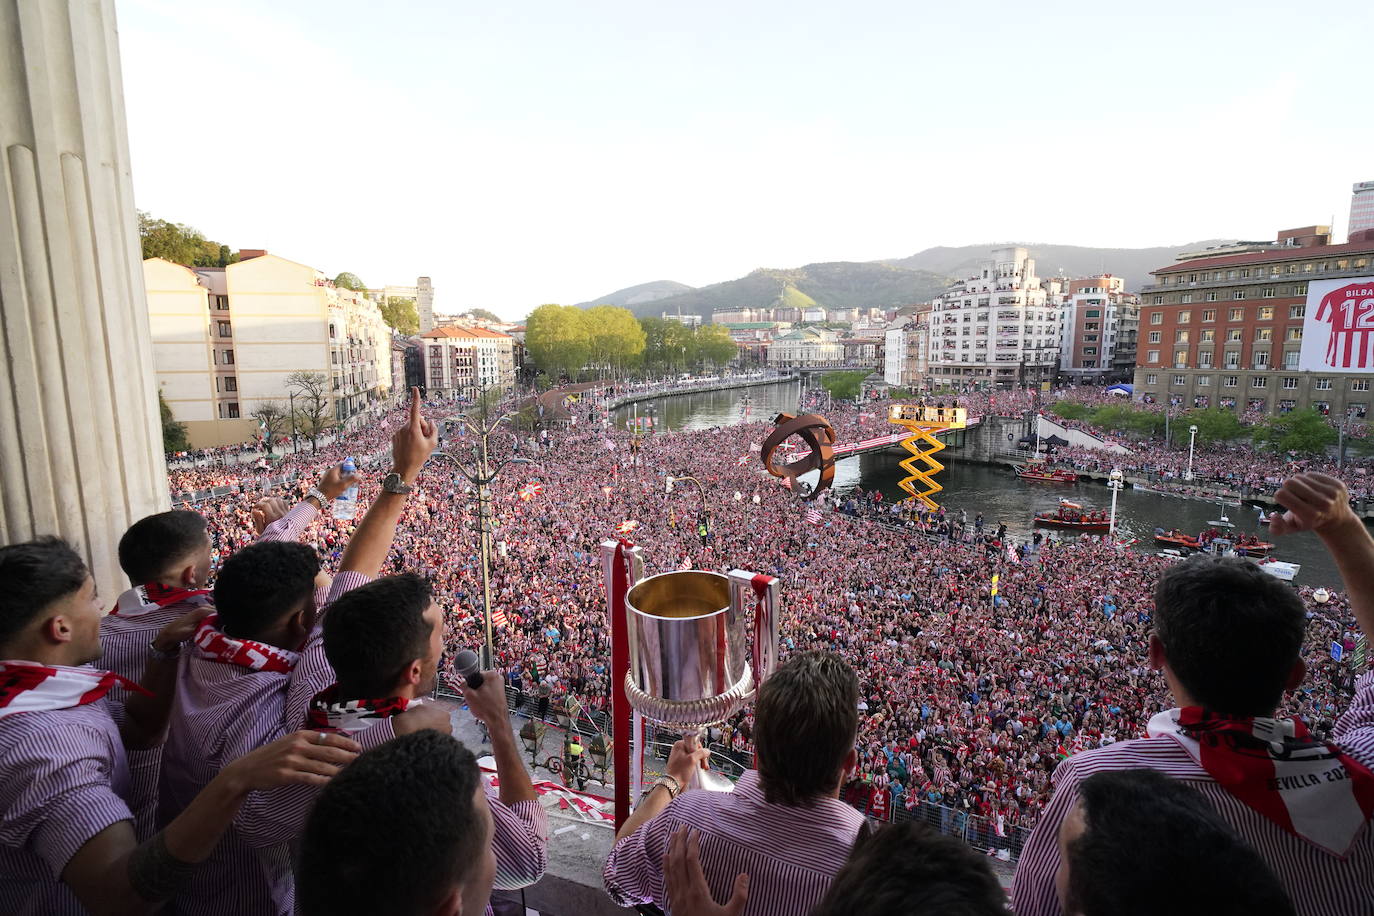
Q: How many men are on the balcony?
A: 9